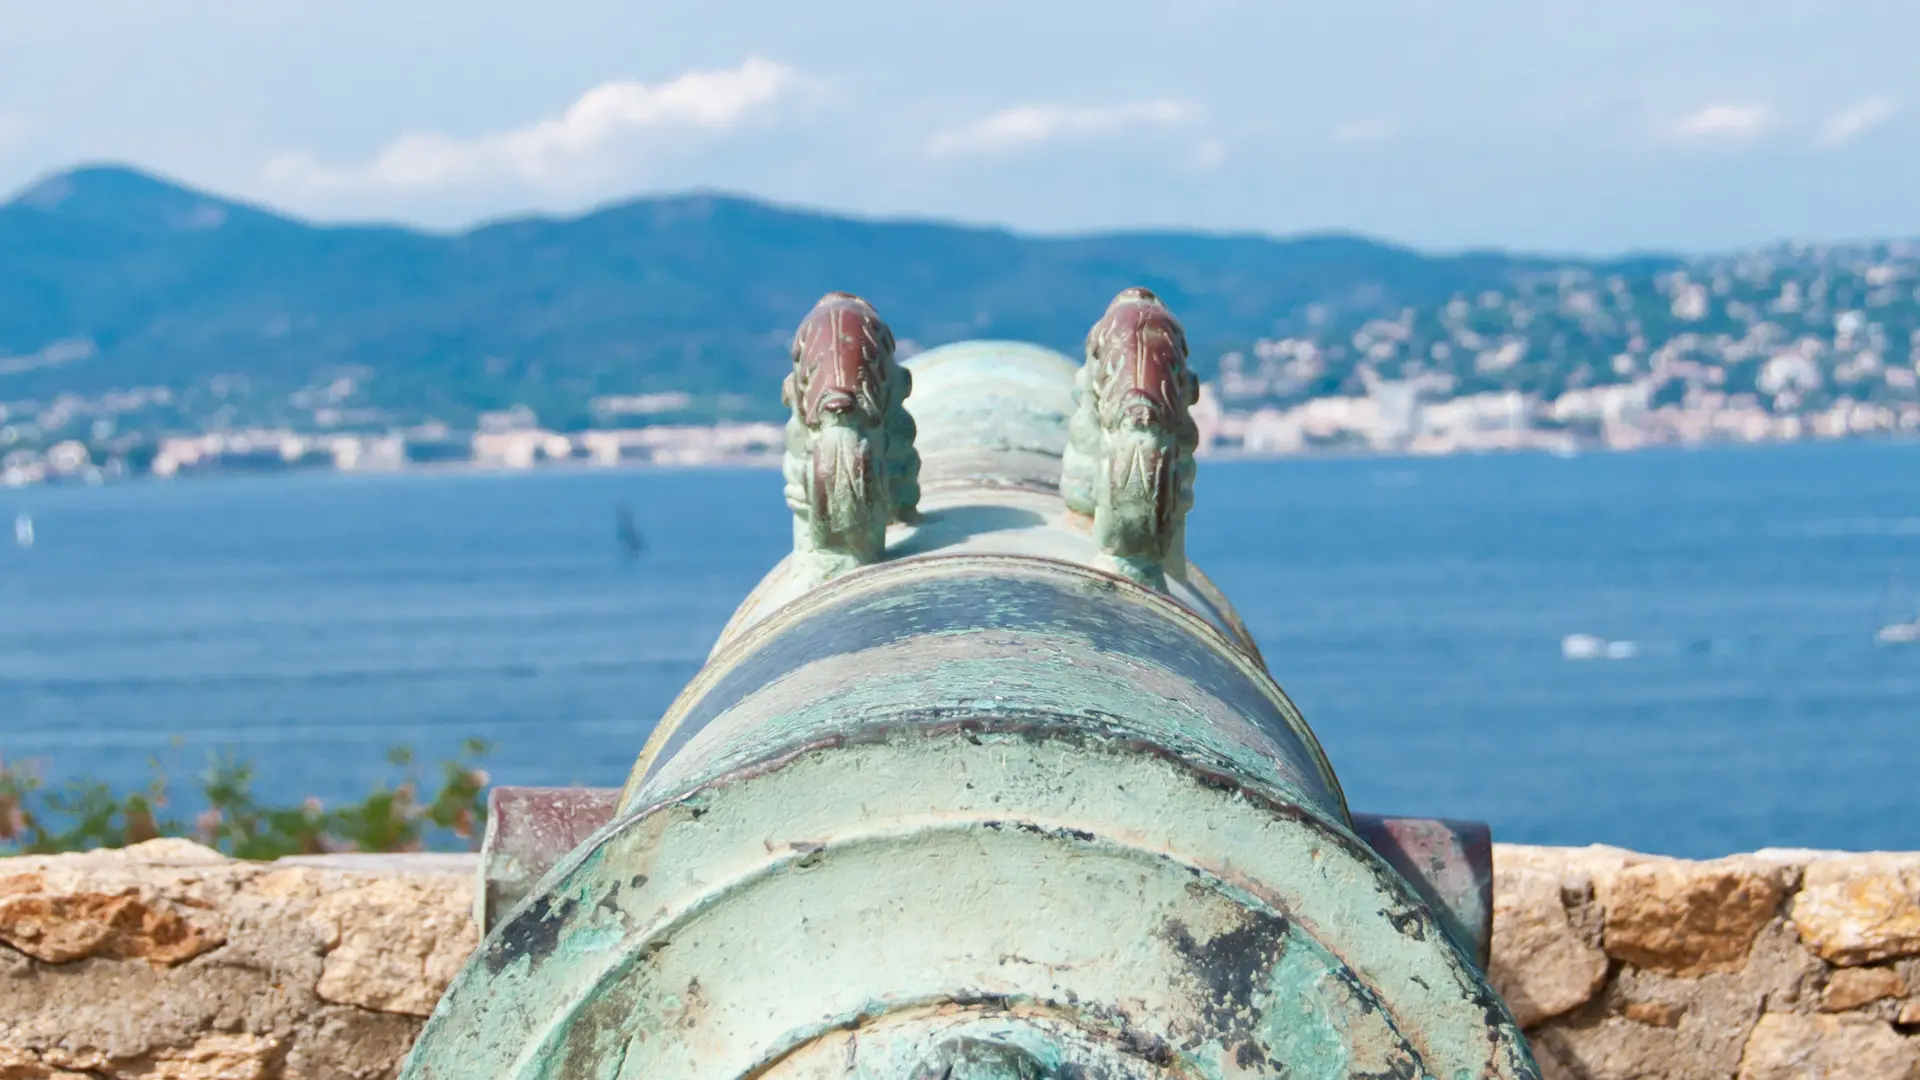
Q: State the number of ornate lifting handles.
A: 2